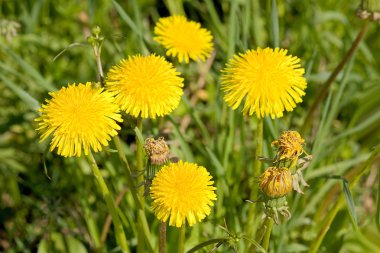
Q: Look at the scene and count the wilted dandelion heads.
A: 3